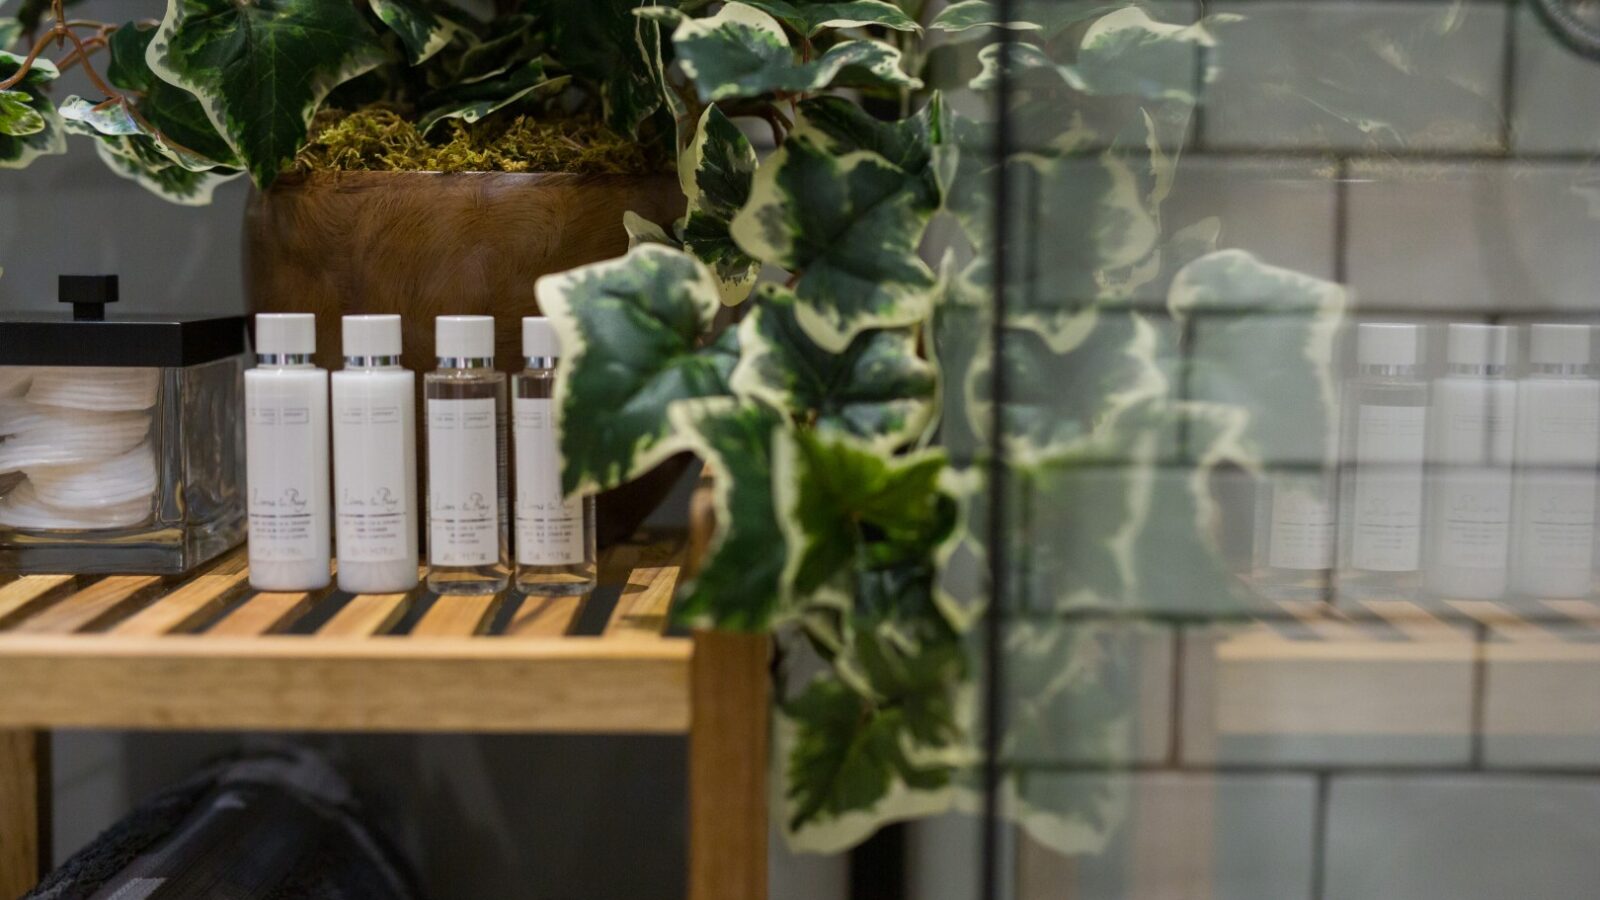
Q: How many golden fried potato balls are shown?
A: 0